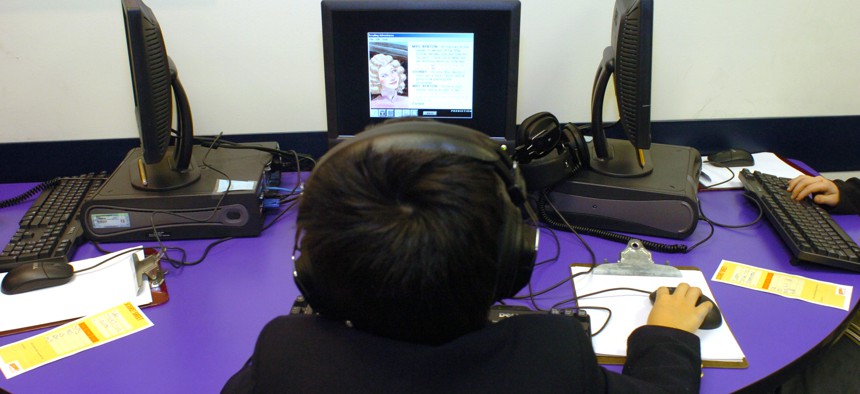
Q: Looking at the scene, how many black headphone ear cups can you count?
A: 4